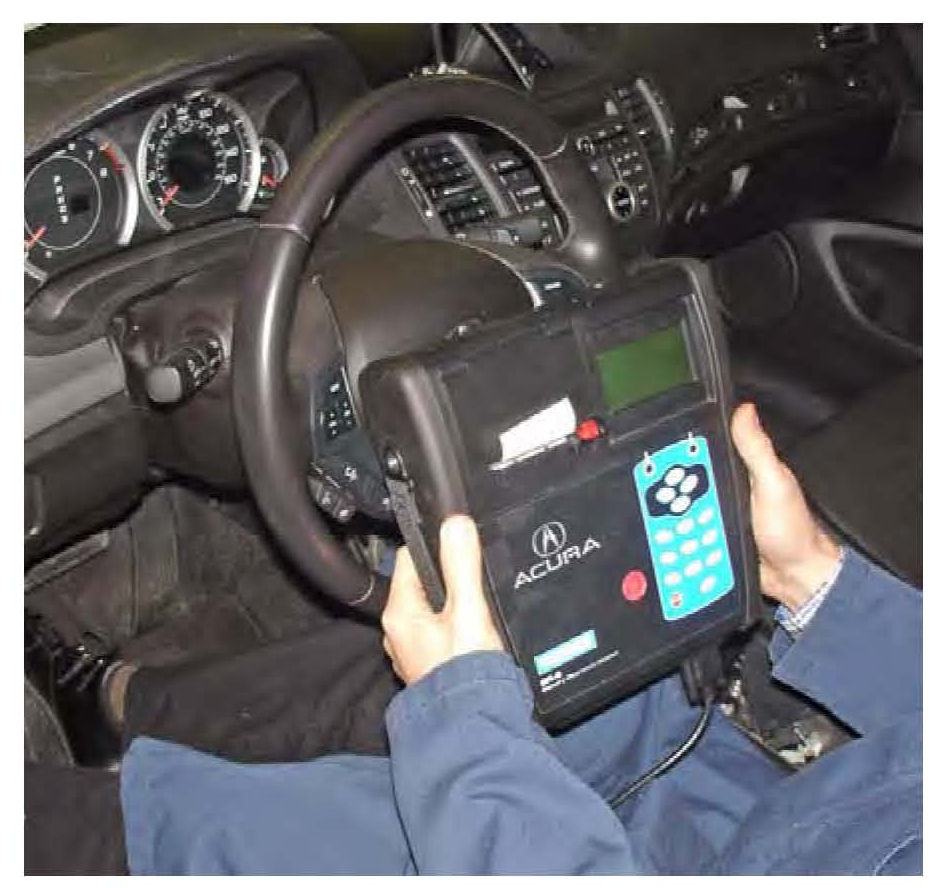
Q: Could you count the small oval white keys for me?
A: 14